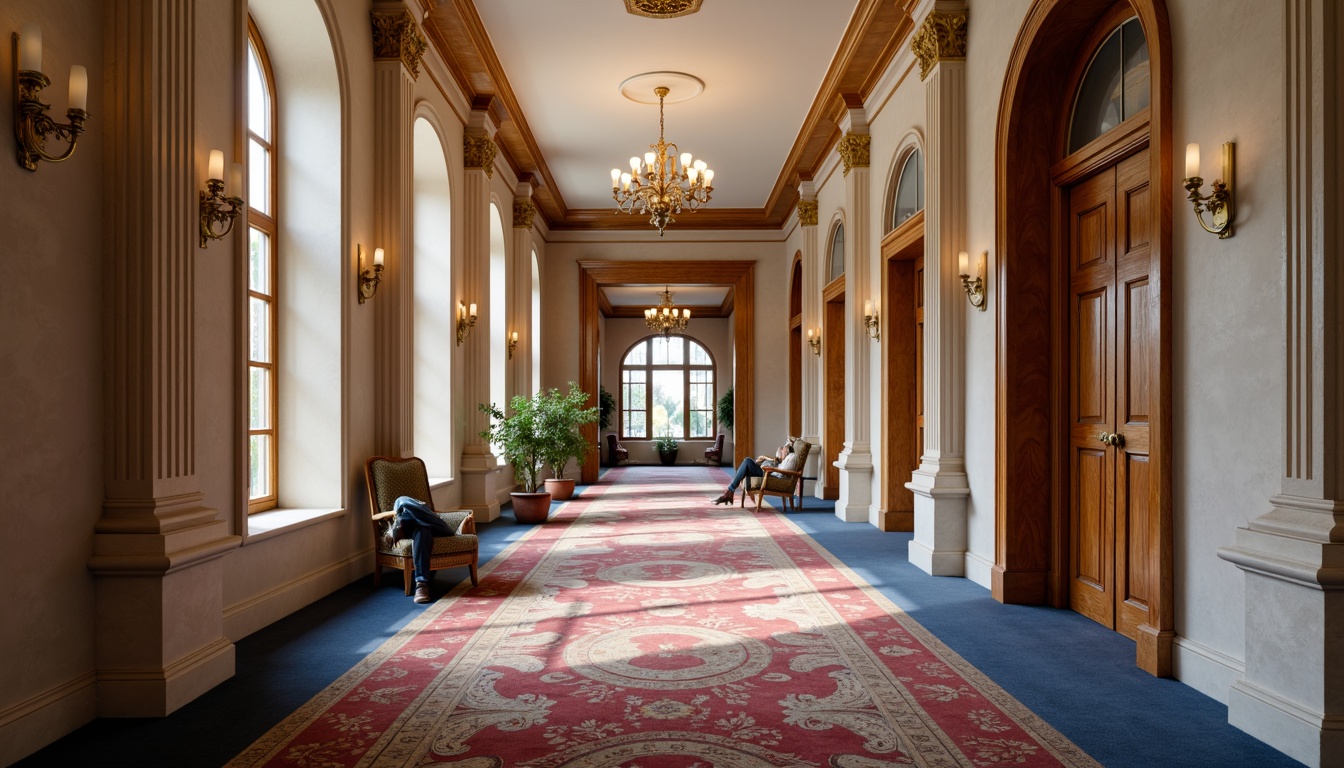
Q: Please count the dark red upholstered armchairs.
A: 2